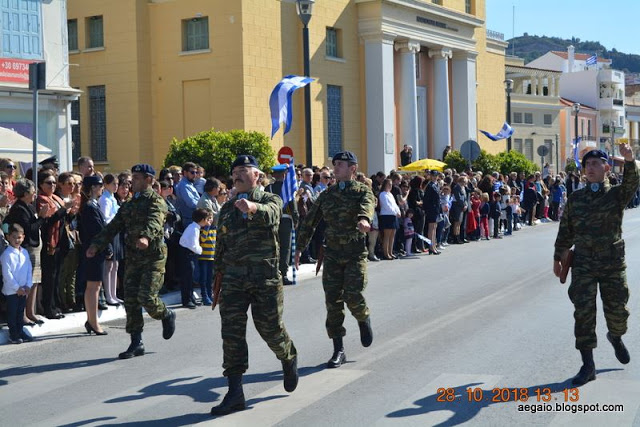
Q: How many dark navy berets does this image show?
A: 4